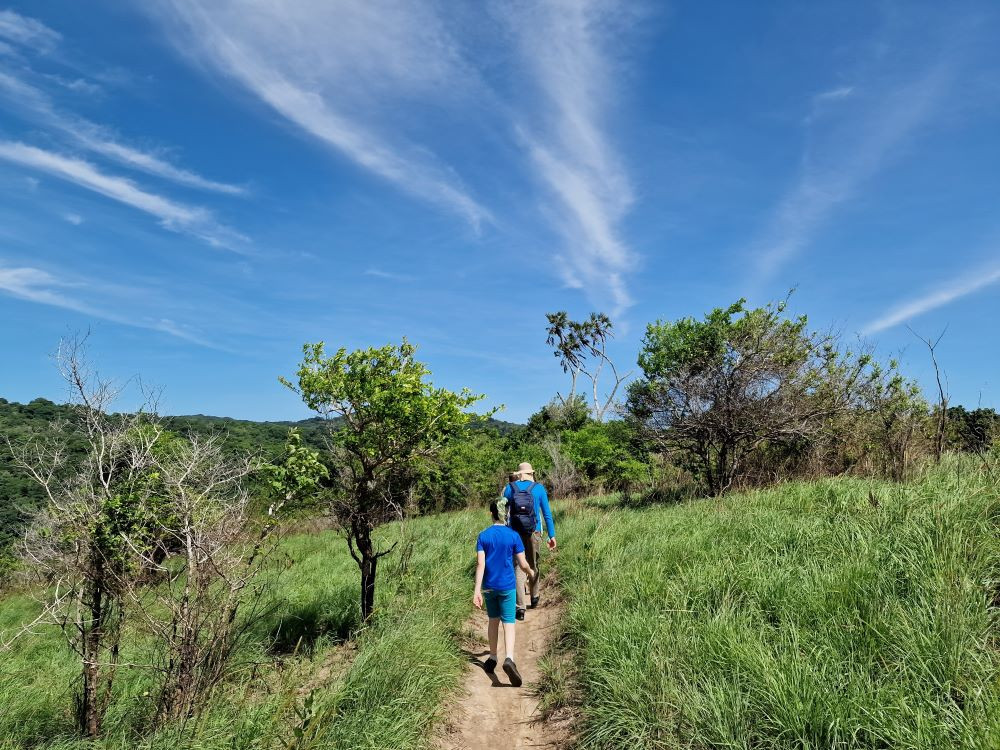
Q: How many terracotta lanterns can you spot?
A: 0